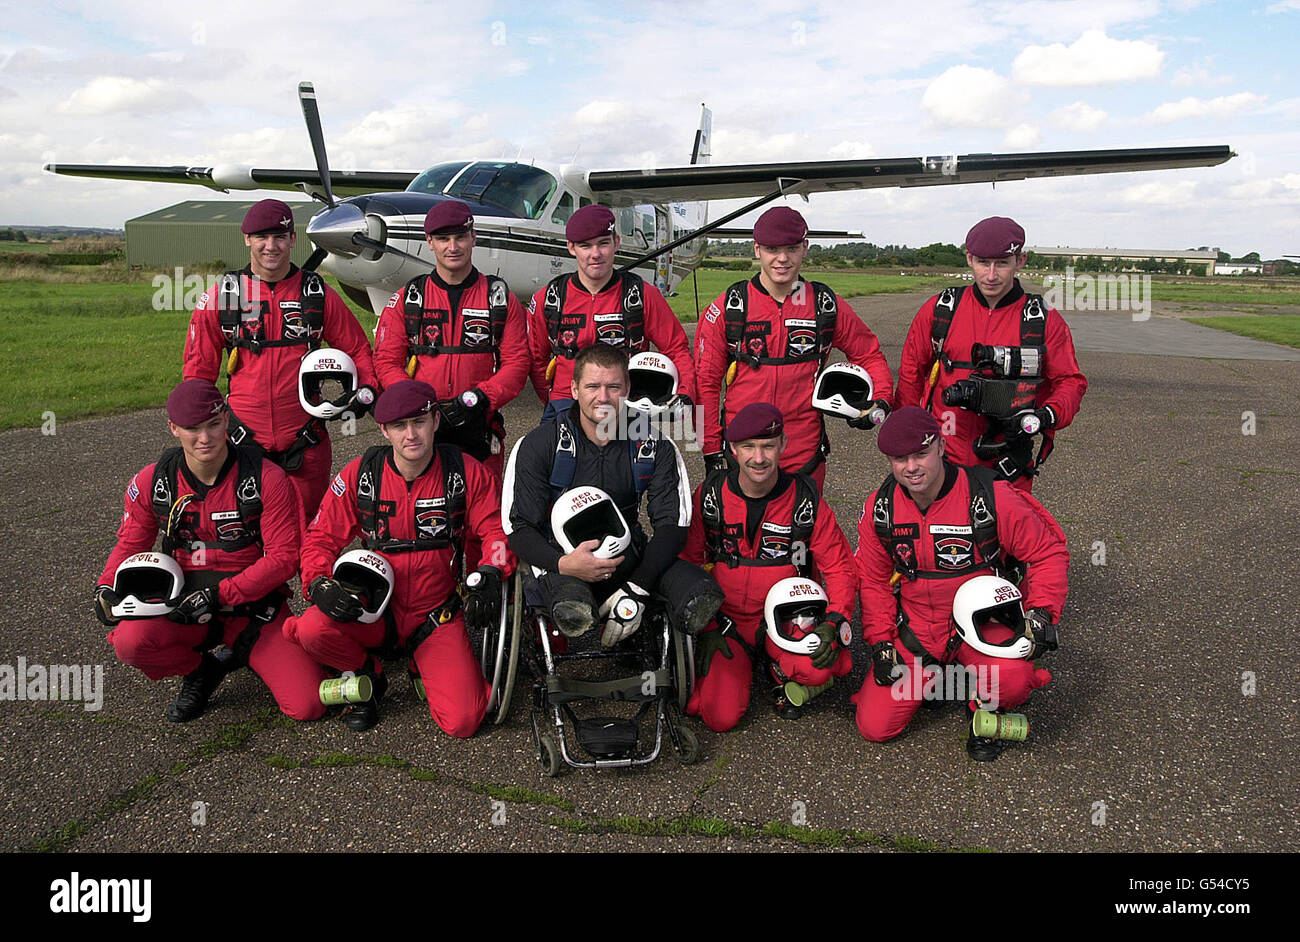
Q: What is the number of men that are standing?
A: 5